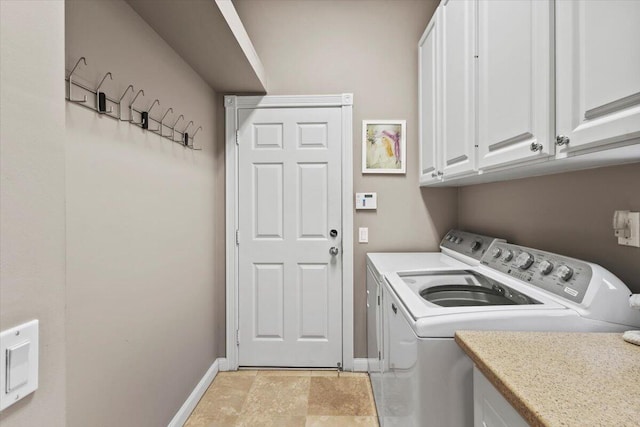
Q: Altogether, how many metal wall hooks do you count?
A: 9